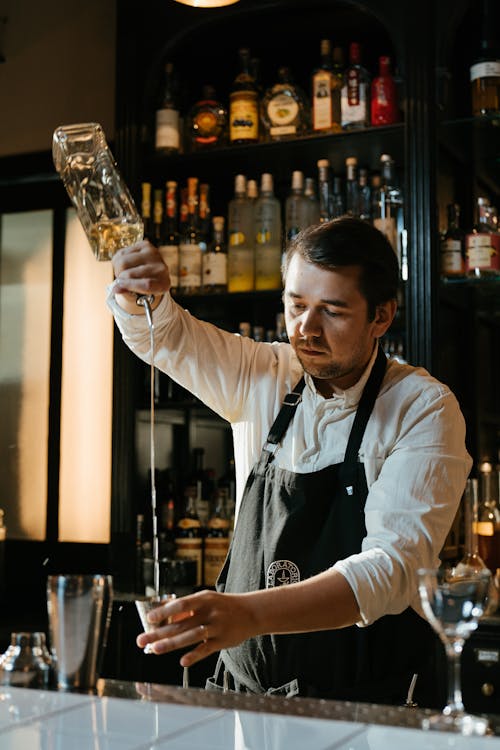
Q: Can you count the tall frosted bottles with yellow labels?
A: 2